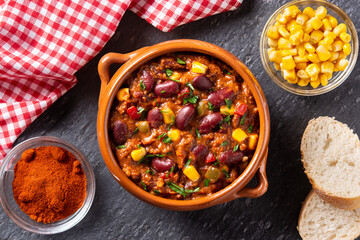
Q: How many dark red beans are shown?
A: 11